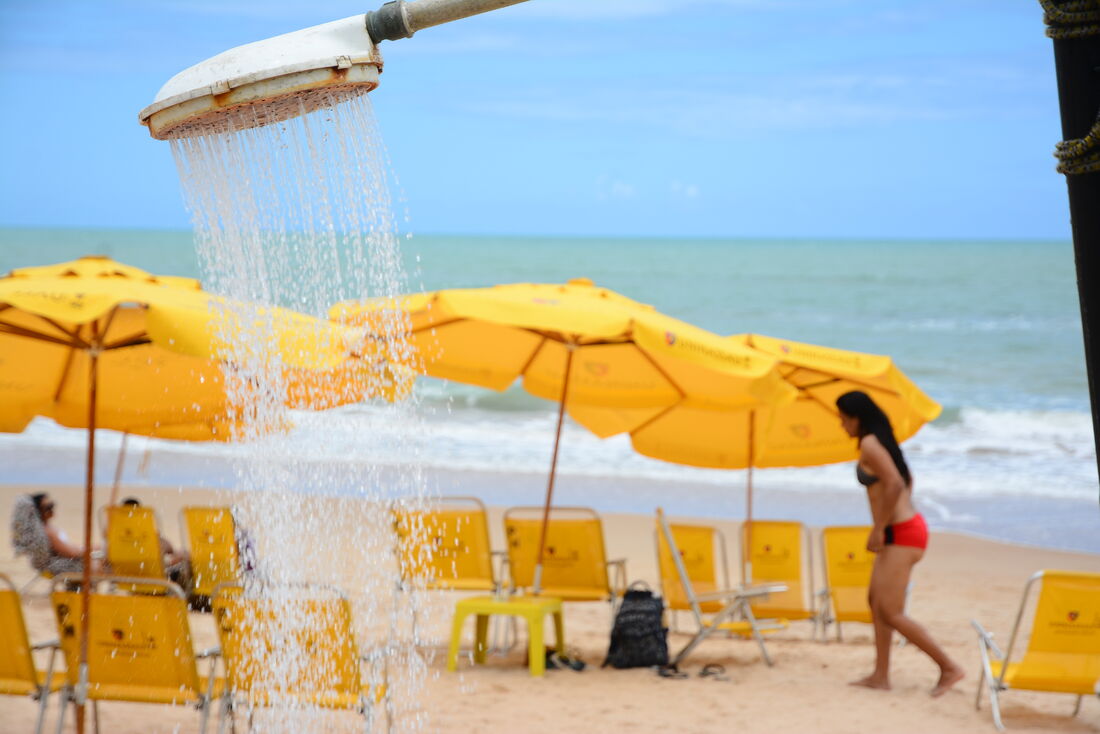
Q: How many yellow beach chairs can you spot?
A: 12